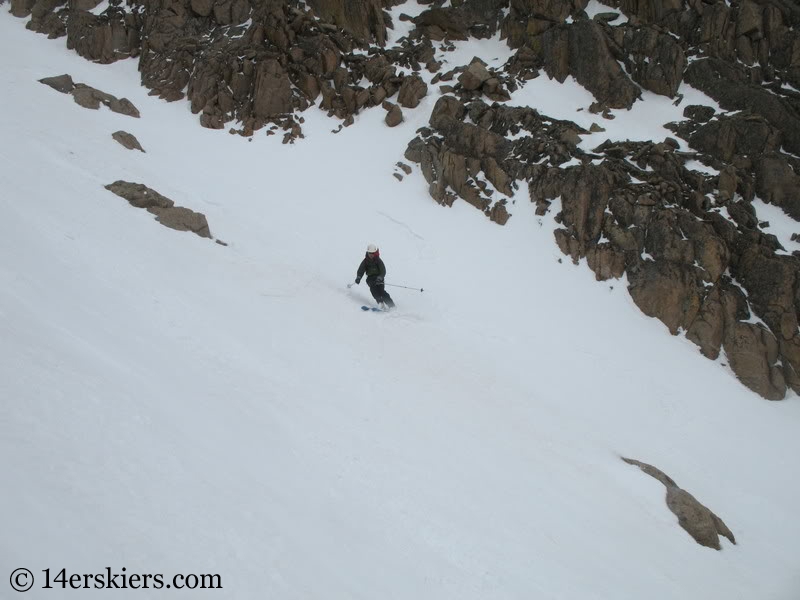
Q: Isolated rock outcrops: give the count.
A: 4